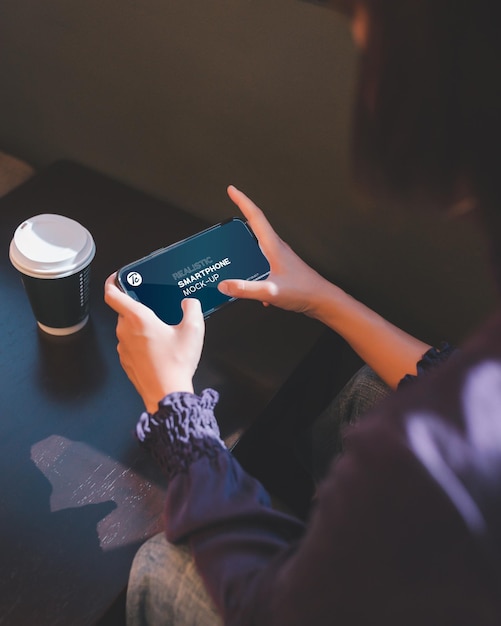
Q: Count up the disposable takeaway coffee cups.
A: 1